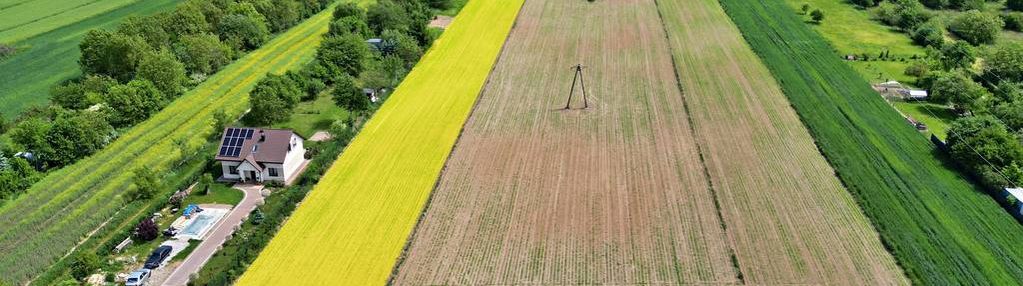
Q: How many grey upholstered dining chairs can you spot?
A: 0